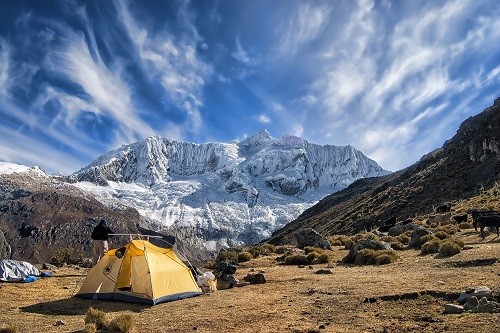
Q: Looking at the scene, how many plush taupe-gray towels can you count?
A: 0